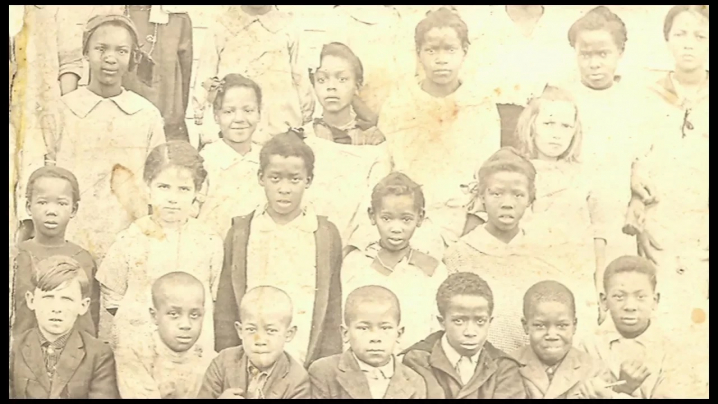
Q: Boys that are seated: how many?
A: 7